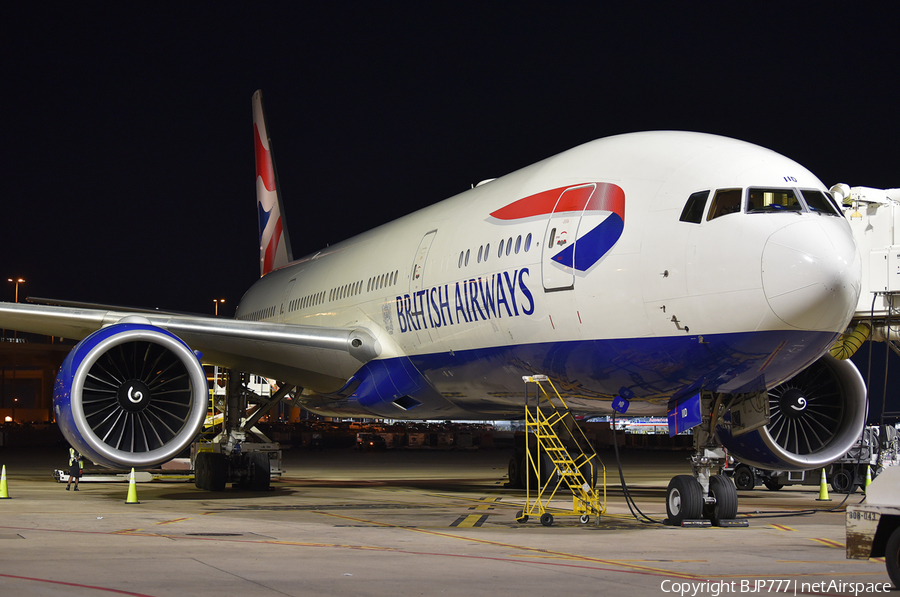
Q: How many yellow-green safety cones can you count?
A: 4